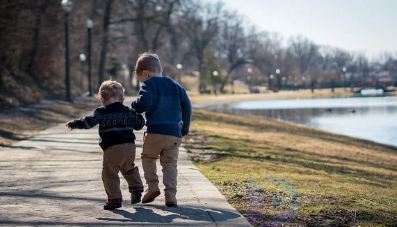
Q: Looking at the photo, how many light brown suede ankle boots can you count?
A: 2